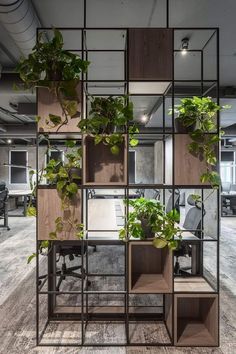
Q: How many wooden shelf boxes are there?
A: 7